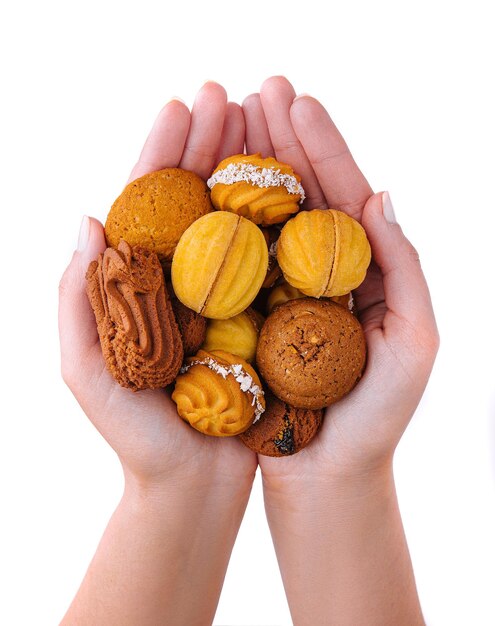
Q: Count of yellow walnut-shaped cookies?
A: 3